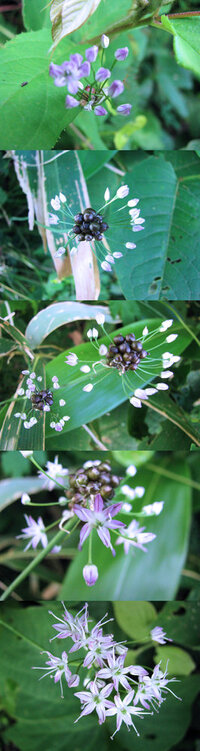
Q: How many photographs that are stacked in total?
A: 5